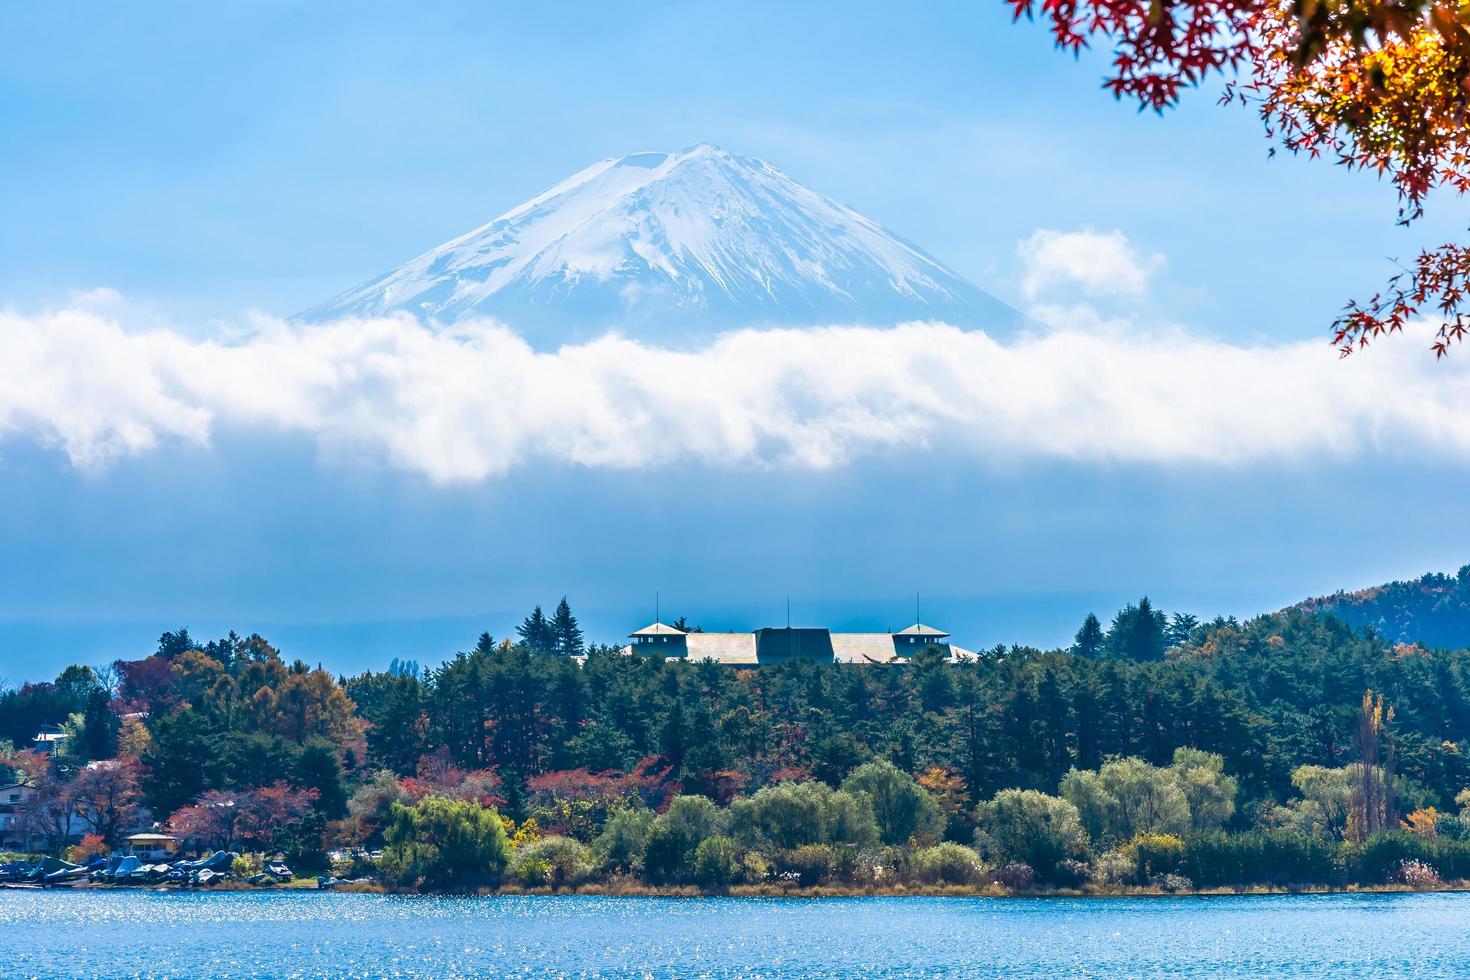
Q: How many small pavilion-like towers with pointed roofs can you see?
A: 2